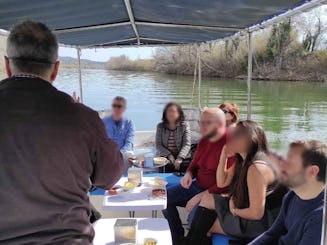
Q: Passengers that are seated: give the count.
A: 6